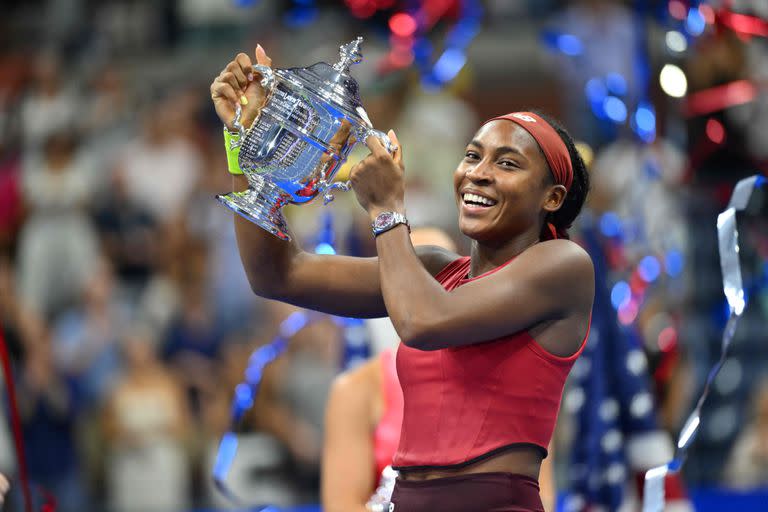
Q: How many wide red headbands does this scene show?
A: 1